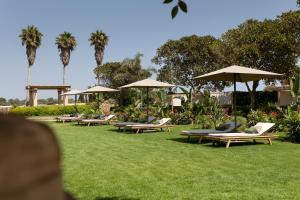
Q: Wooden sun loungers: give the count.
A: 8